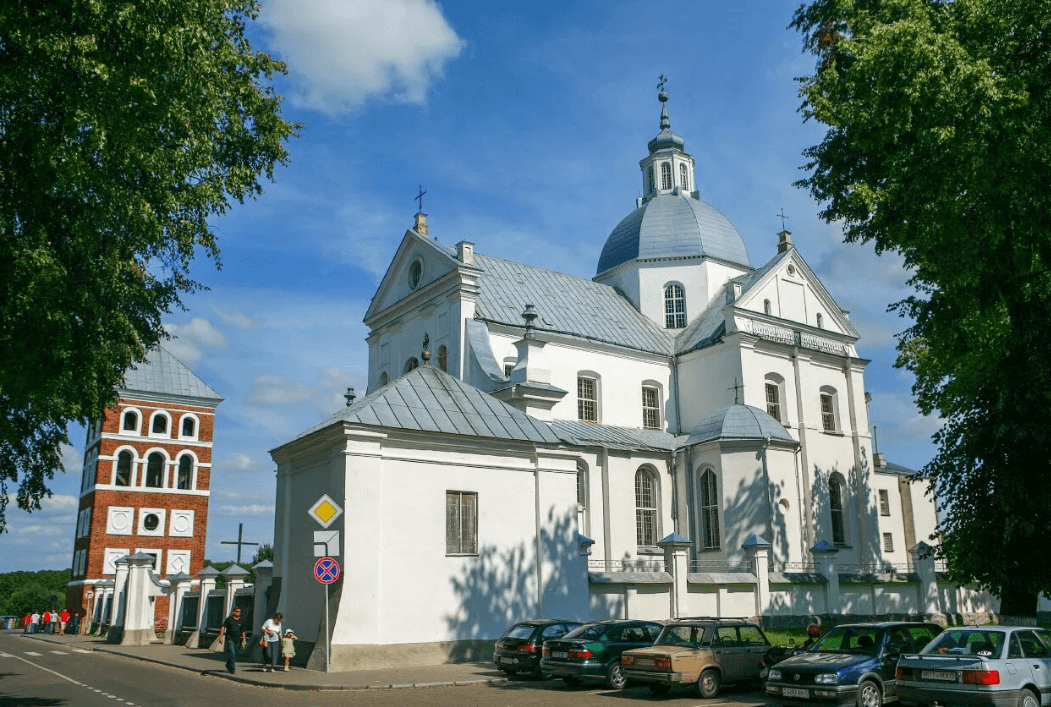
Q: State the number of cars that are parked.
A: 5